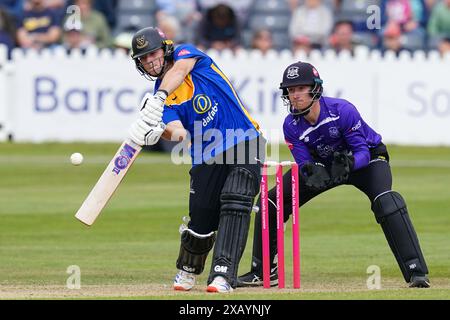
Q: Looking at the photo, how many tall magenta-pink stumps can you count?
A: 3